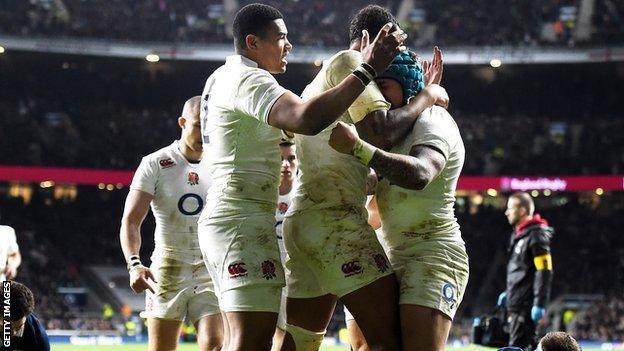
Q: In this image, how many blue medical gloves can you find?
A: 2